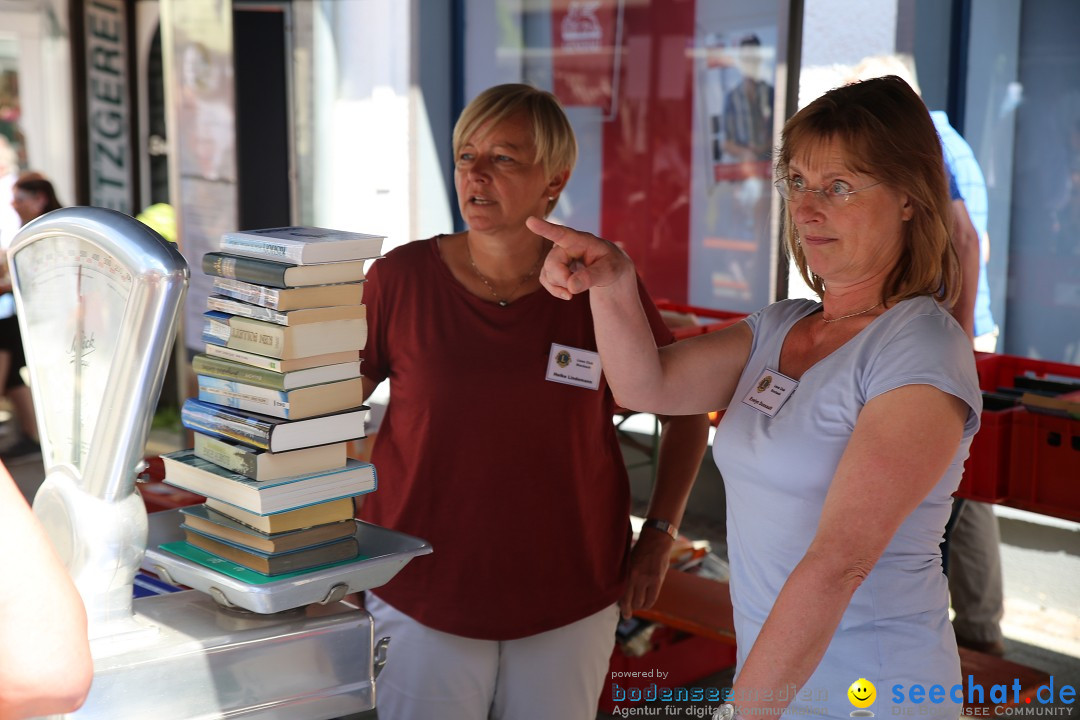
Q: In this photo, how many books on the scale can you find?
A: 14